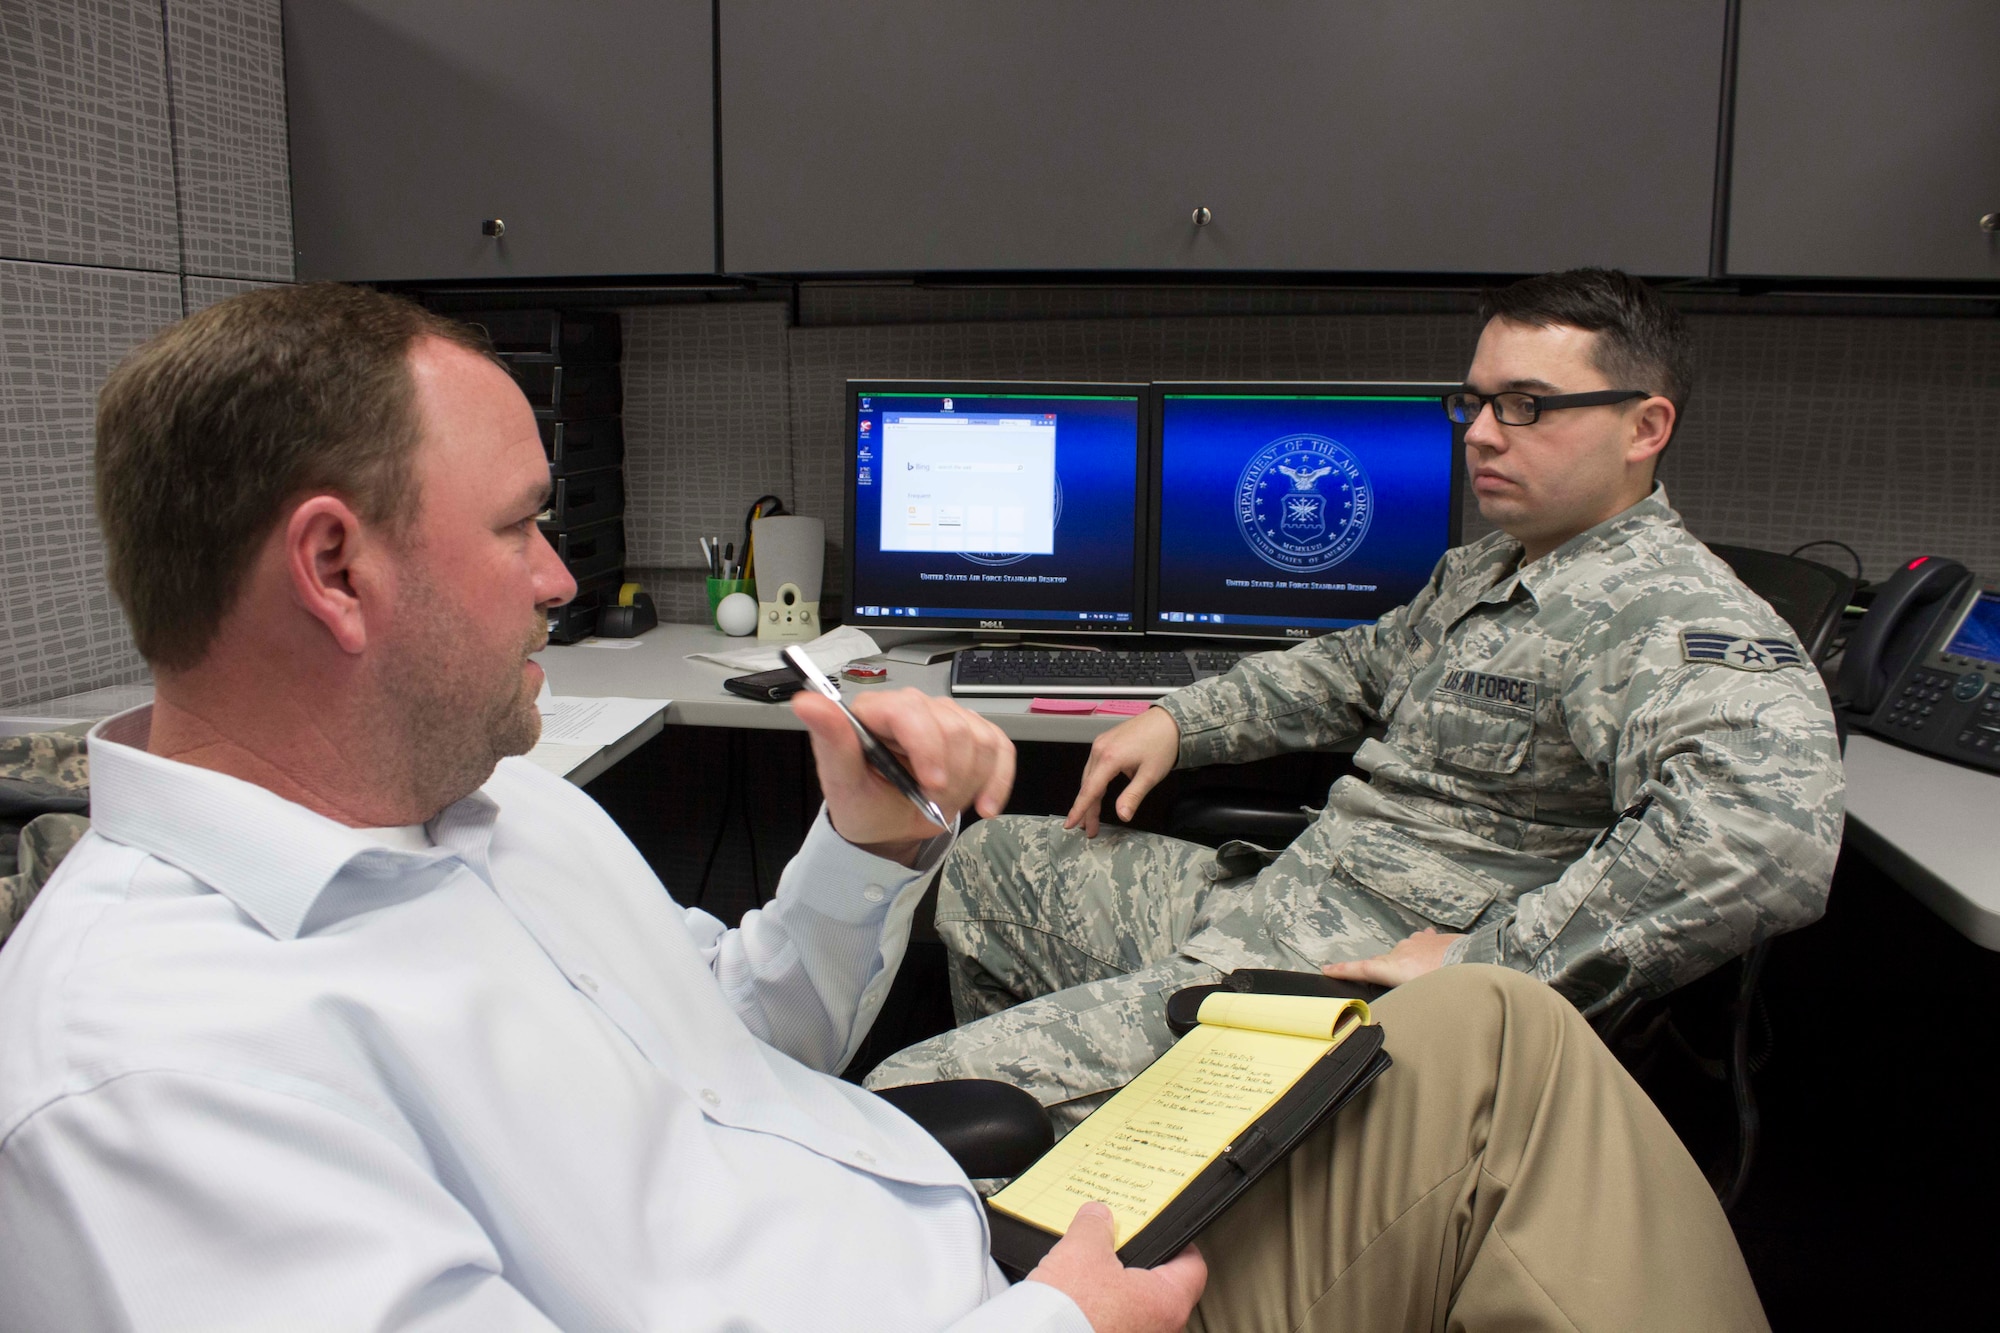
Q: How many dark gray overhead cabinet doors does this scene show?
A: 3